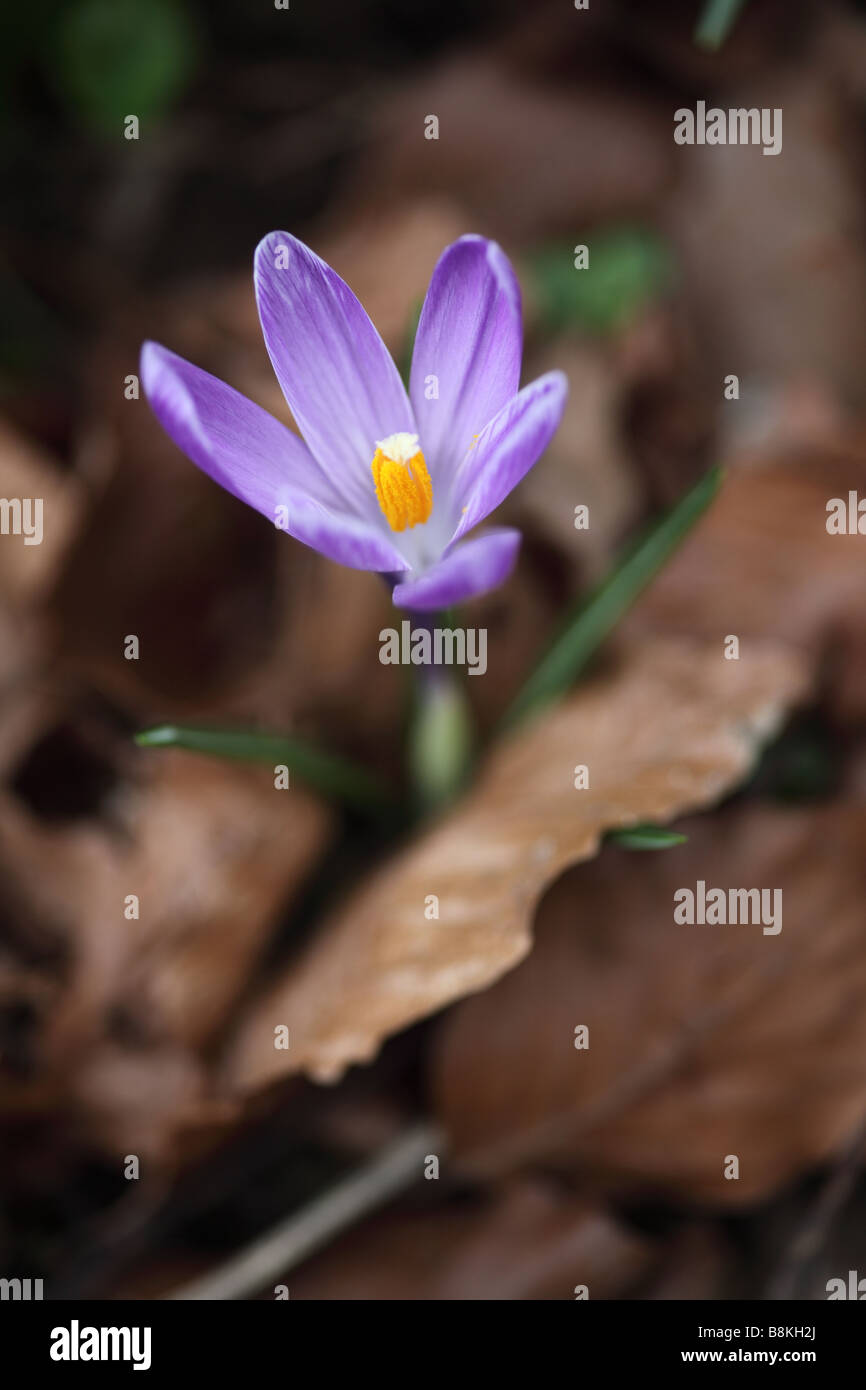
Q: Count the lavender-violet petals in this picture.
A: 6